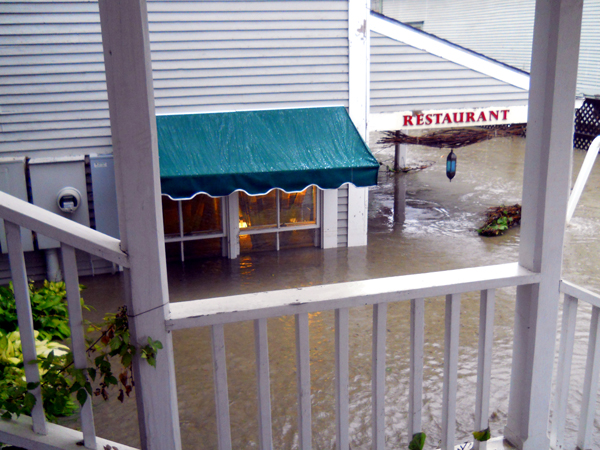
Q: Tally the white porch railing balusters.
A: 12